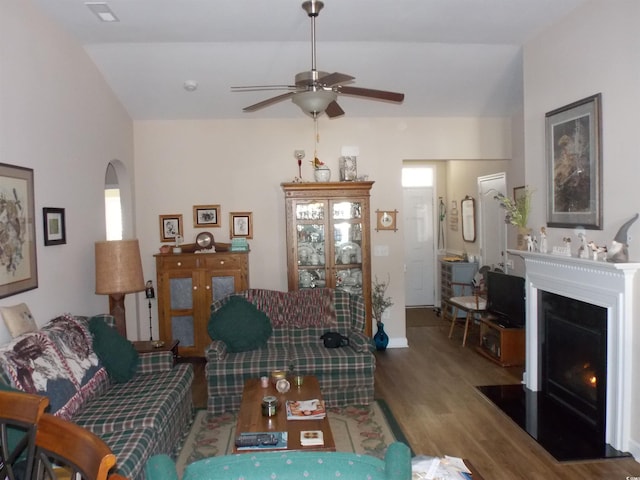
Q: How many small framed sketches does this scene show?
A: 3